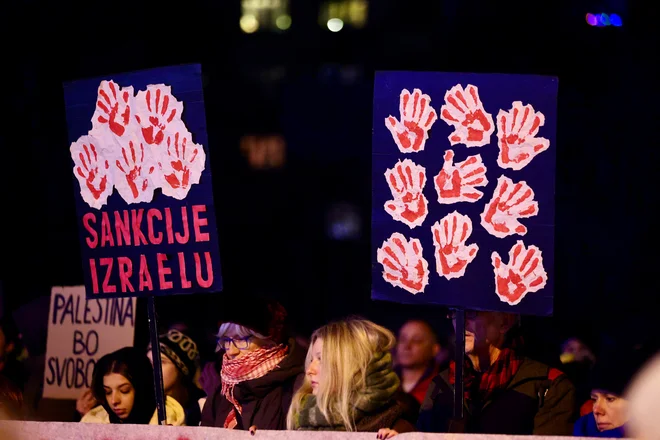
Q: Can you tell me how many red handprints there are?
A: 14